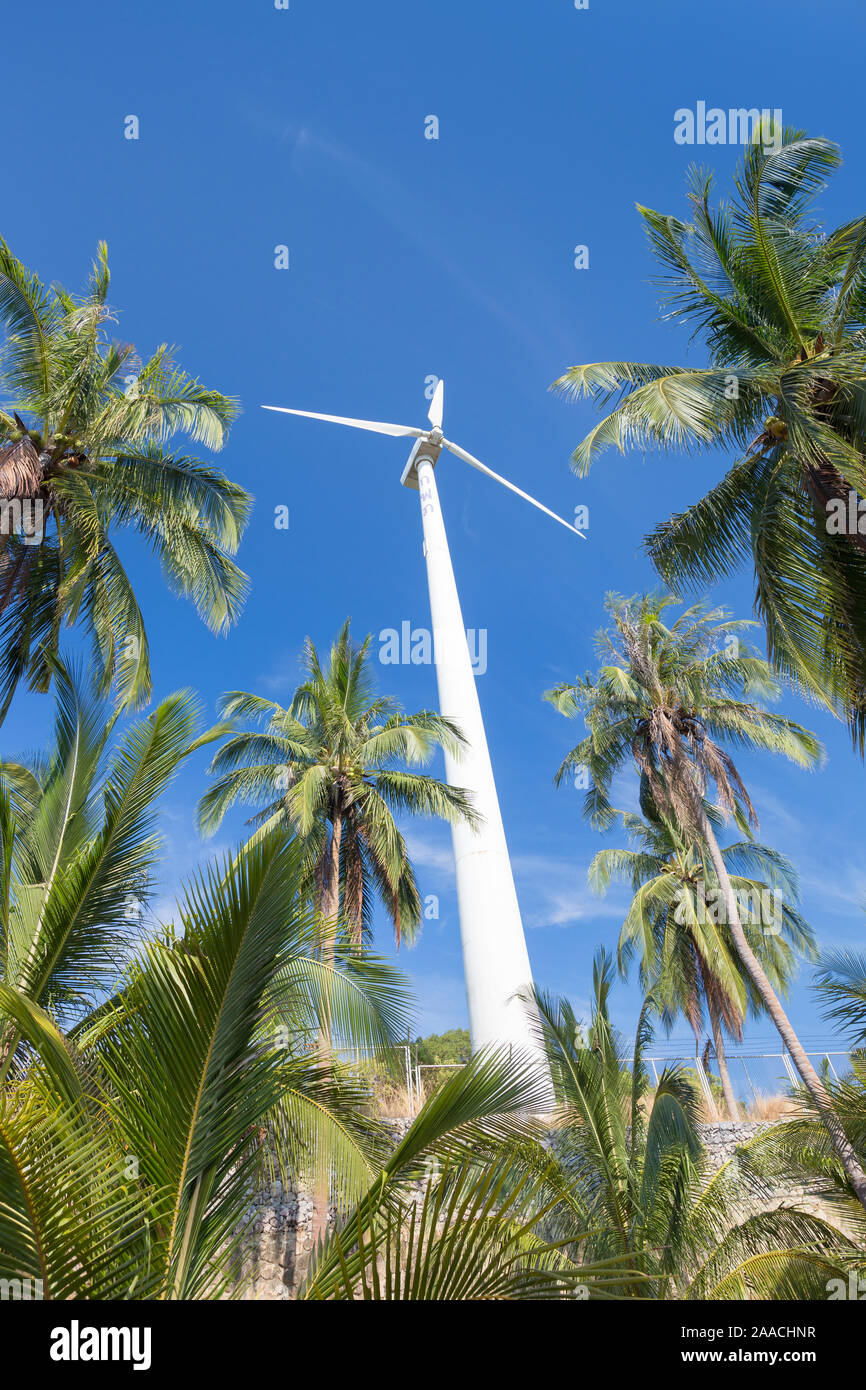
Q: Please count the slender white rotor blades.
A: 3